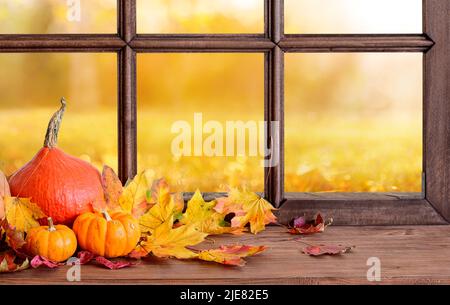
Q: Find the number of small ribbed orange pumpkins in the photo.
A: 2